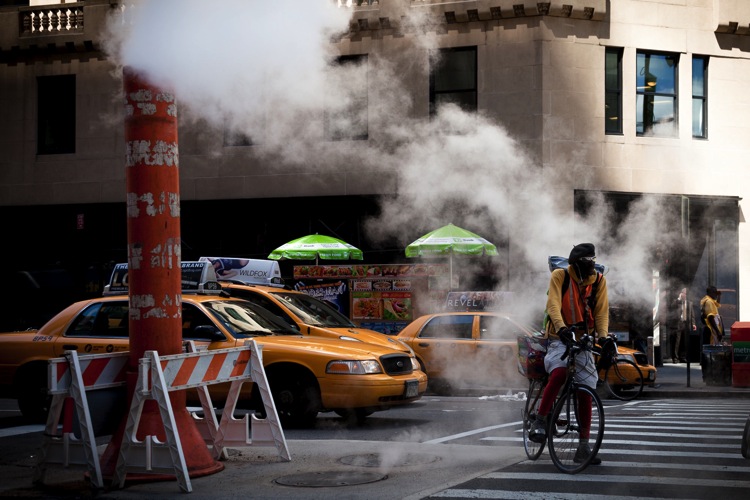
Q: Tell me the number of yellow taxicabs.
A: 3